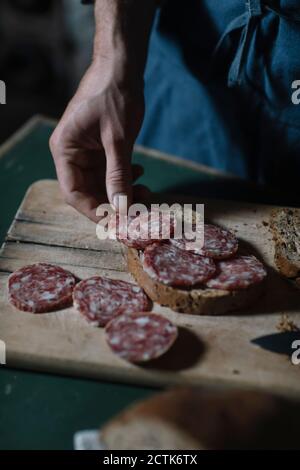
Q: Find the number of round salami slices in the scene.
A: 7